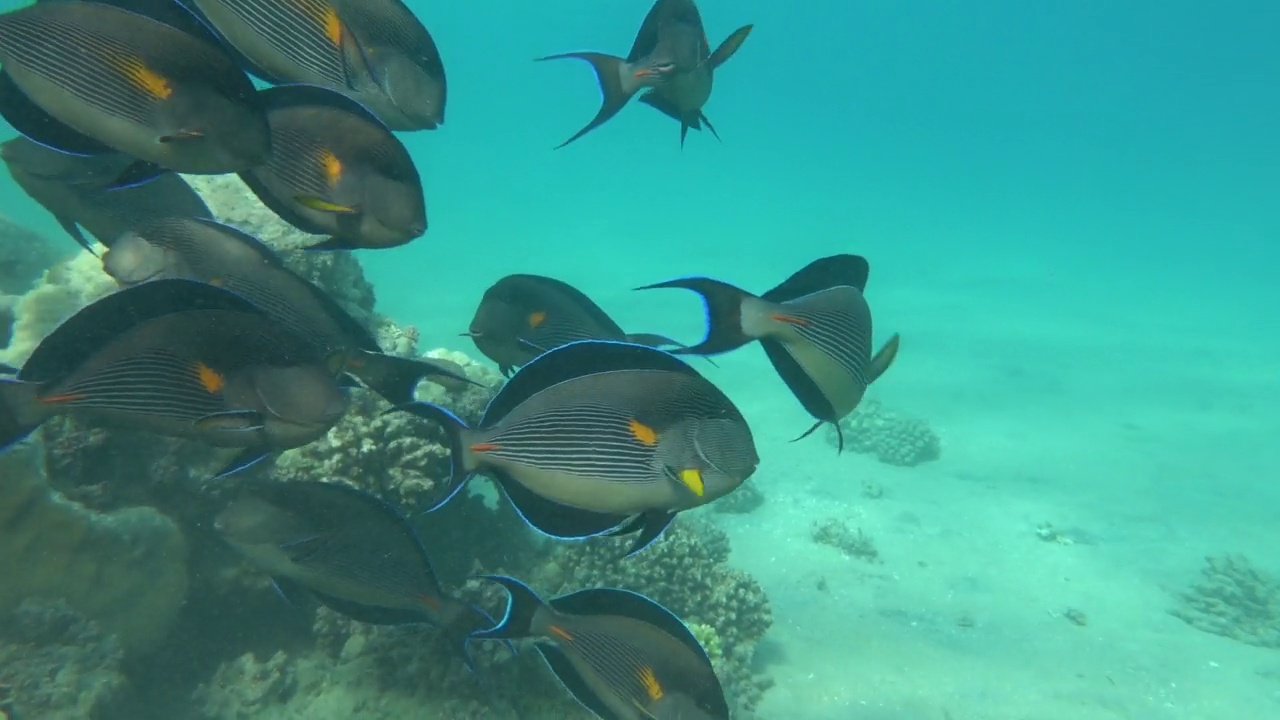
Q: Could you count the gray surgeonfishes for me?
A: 12